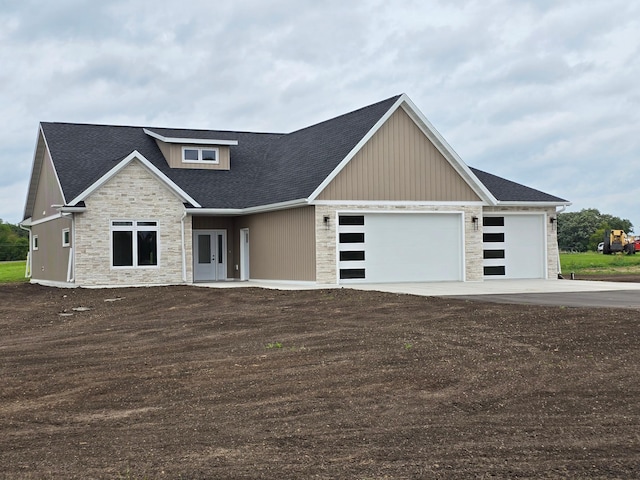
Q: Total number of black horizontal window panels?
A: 8